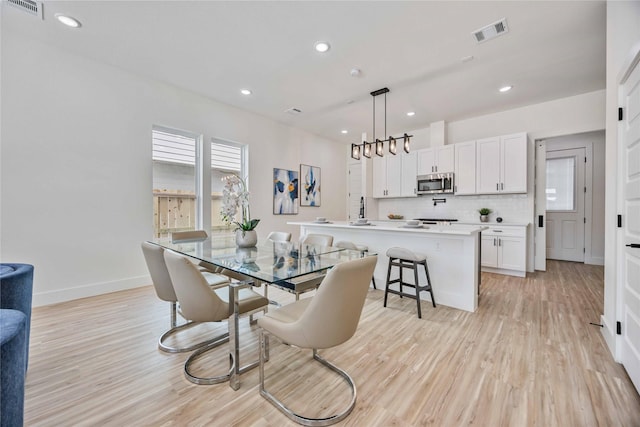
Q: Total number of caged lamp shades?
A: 5